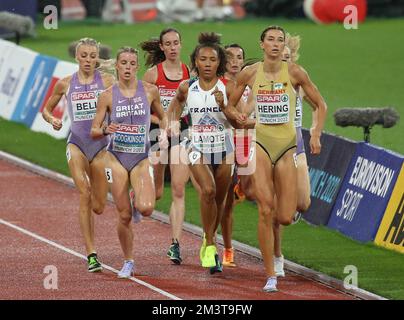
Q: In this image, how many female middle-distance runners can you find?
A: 7